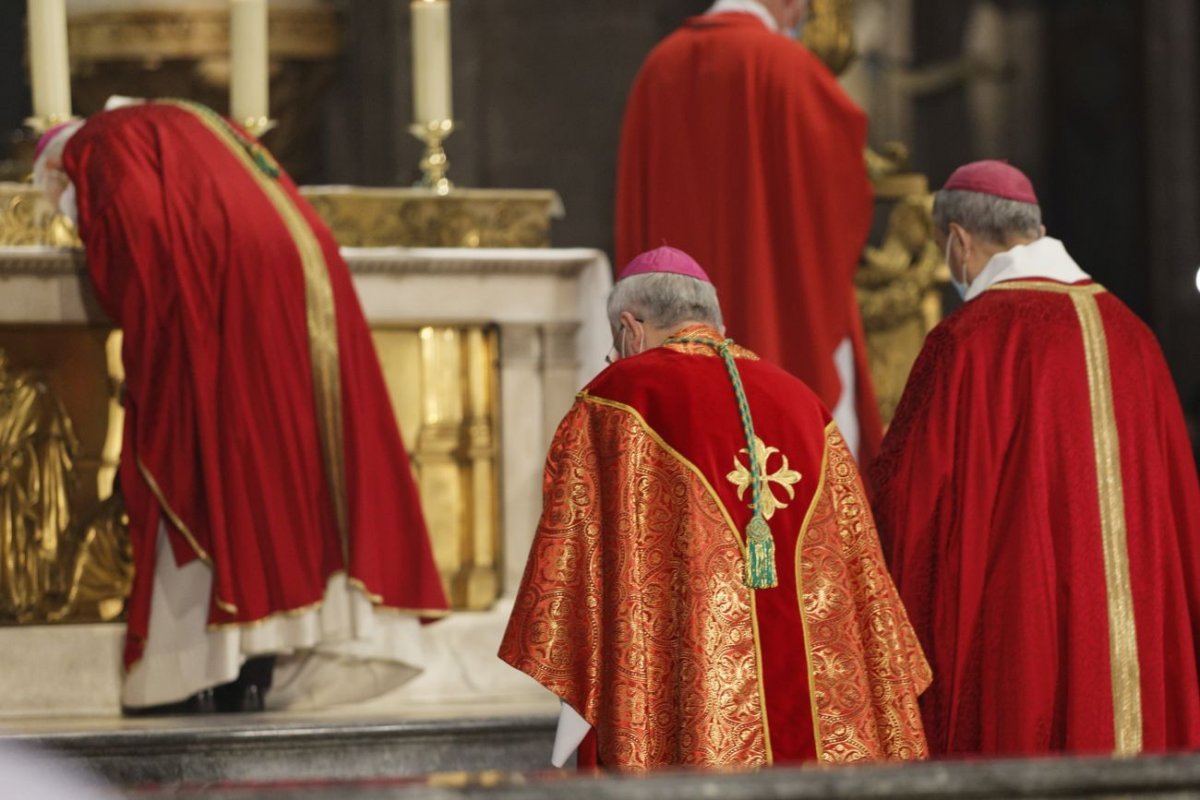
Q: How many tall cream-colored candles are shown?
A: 3